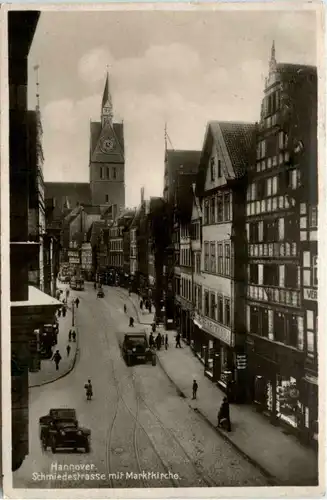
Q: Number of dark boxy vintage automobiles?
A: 2